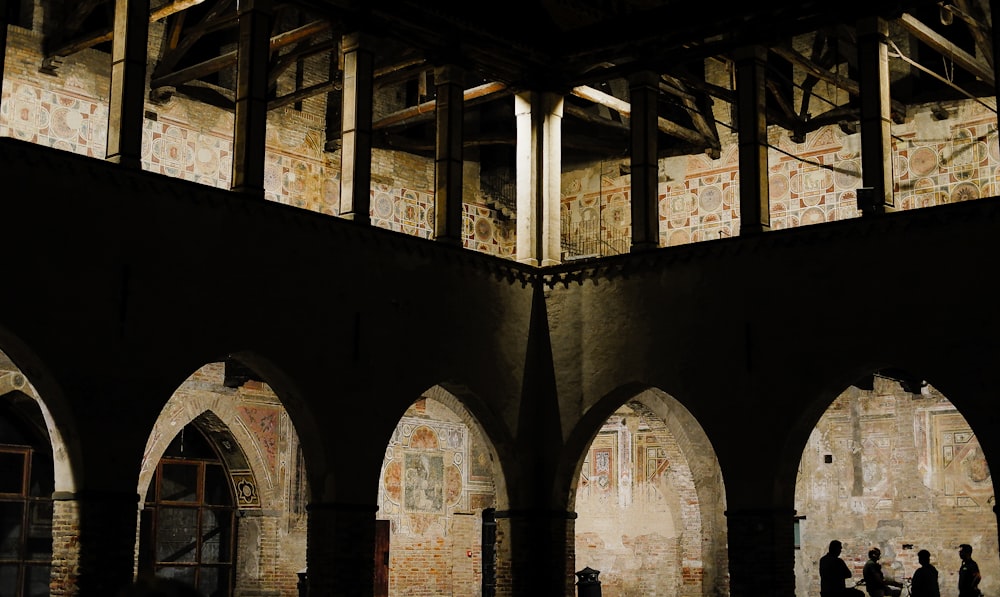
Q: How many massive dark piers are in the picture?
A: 4